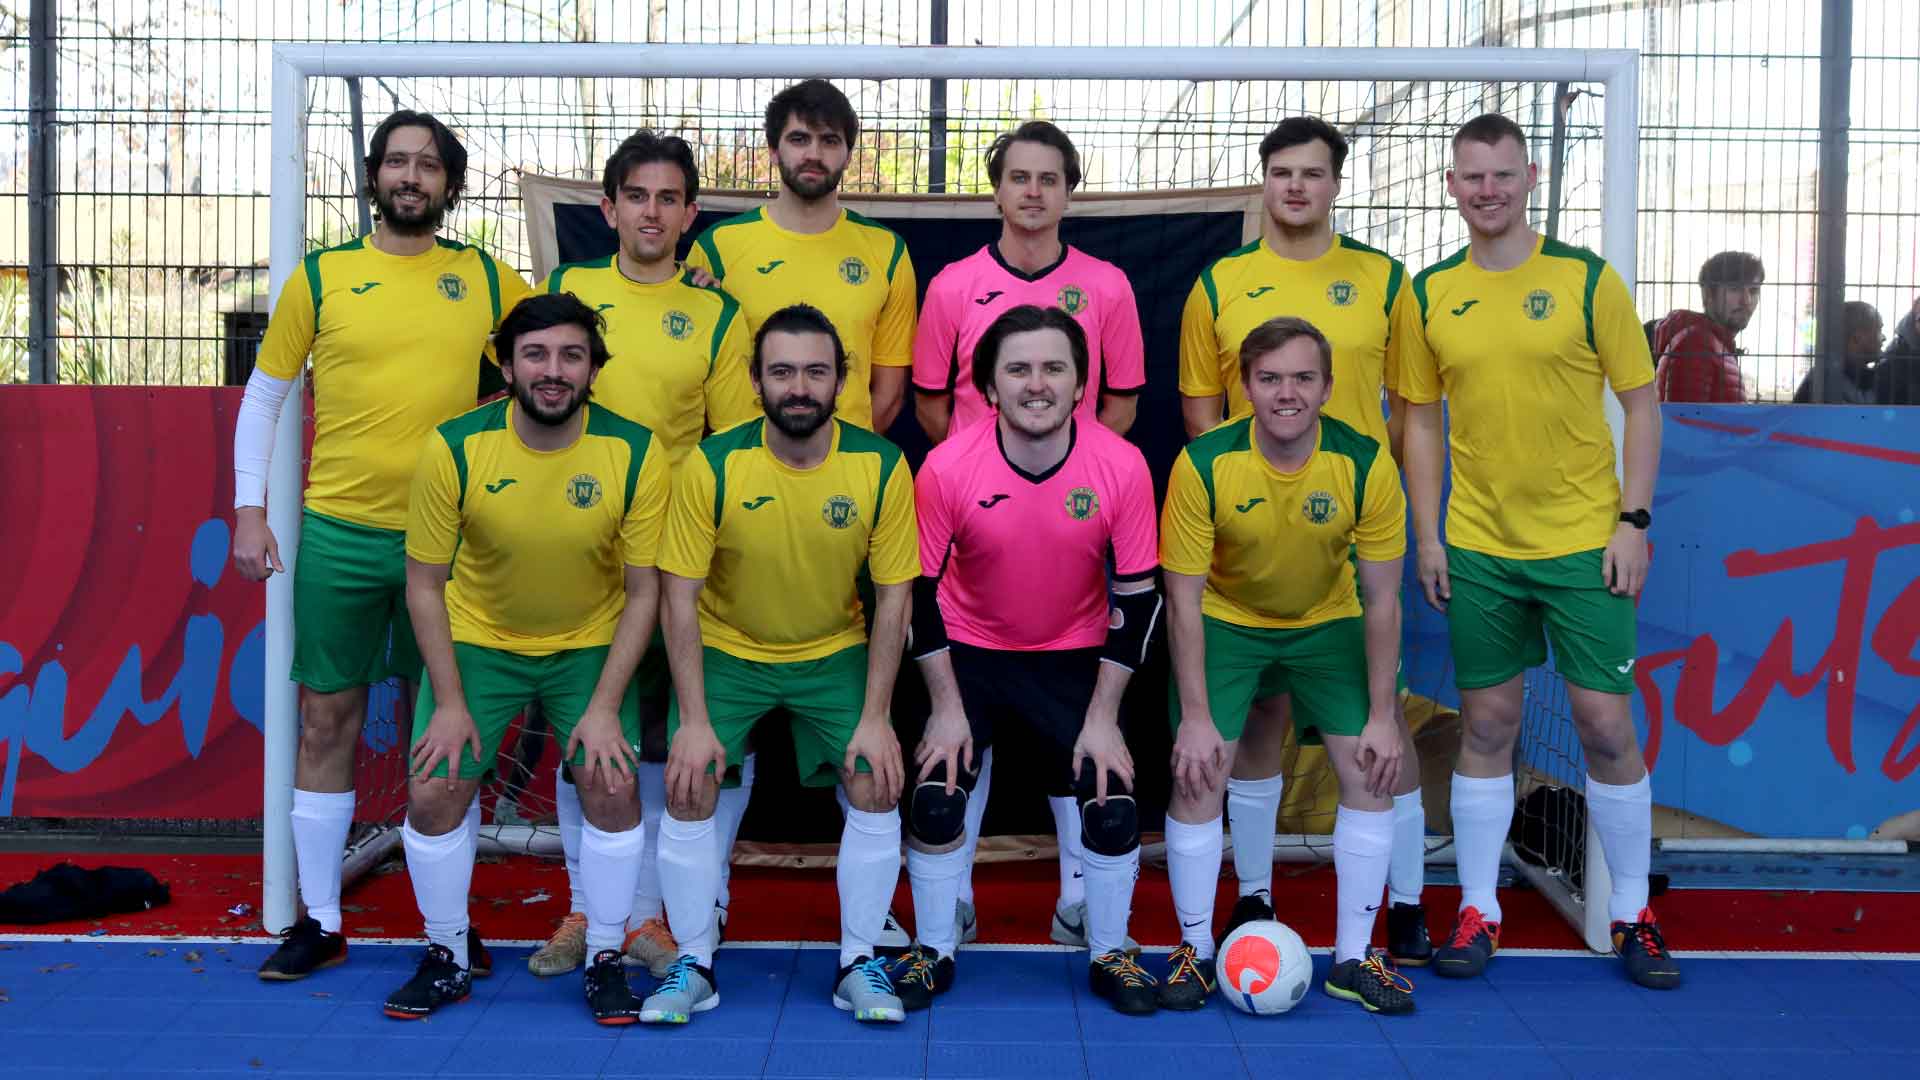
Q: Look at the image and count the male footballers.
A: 10